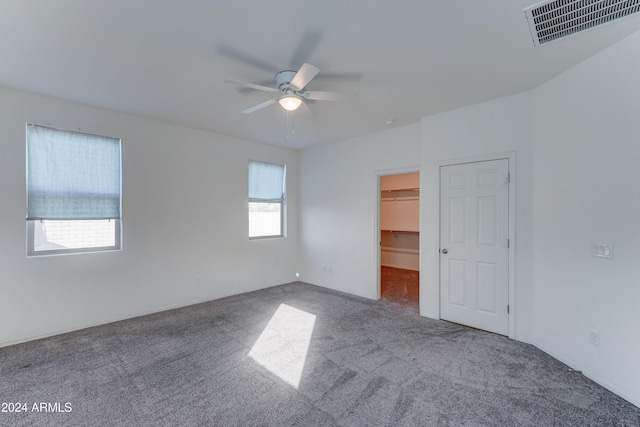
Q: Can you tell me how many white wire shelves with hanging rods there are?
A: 2